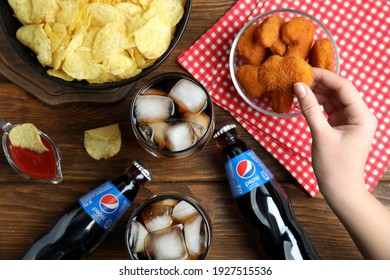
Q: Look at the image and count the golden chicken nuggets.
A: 7